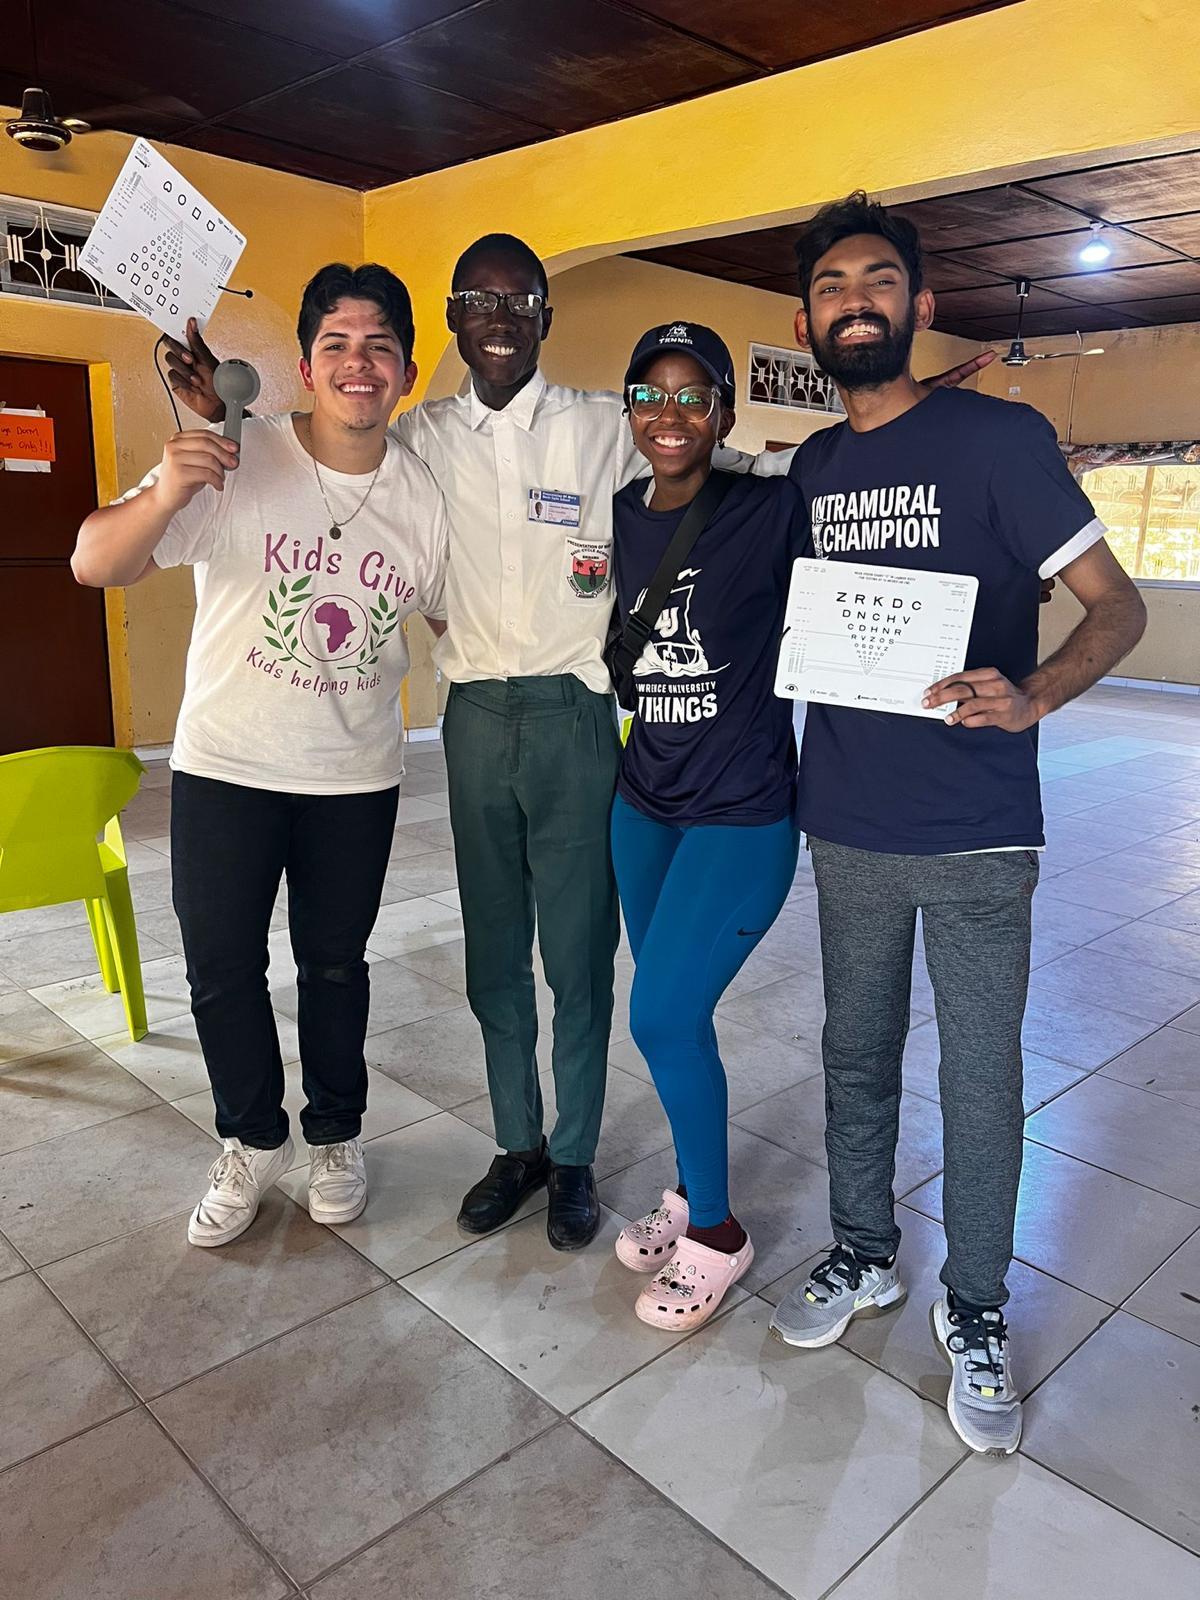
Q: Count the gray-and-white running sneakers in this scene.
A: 2